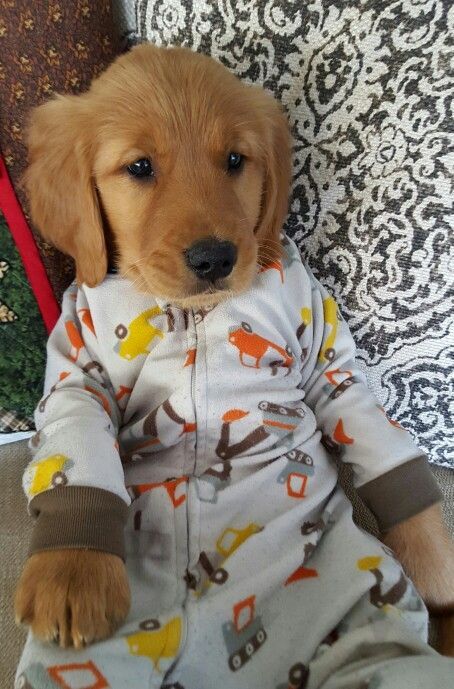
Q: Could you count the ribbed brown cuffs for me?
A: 2